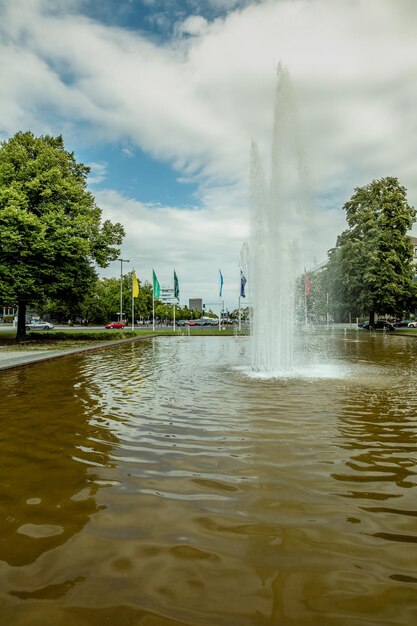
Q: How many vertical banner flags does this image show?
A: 6